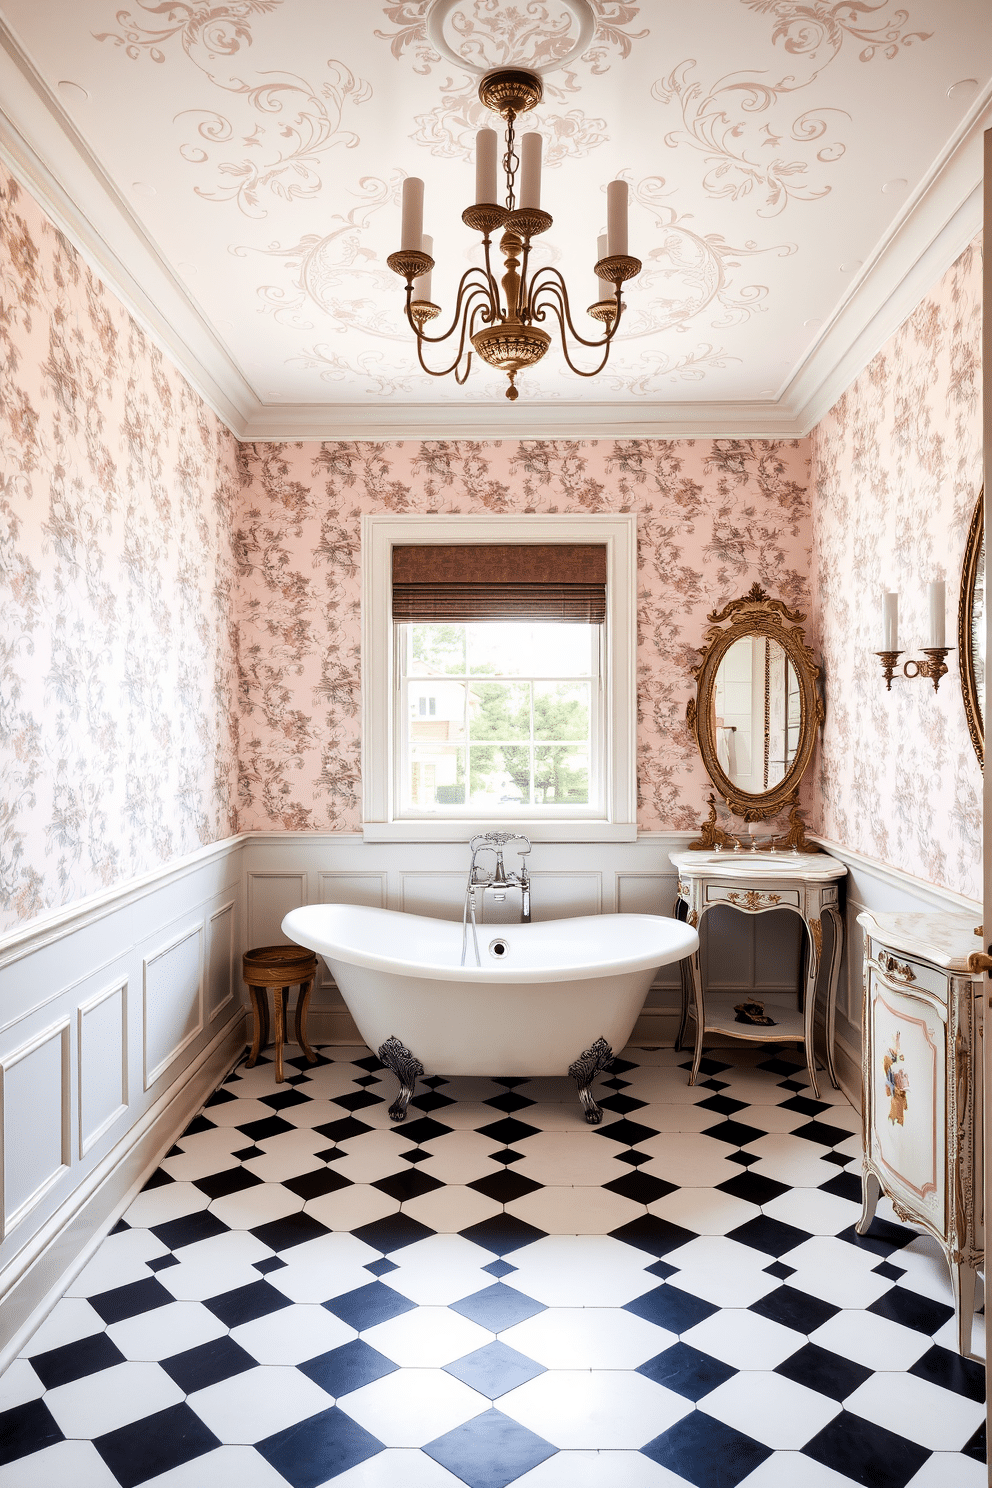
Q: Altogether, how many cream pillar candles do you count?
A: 8